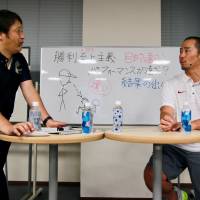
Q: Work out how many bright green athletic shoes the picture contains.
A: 1